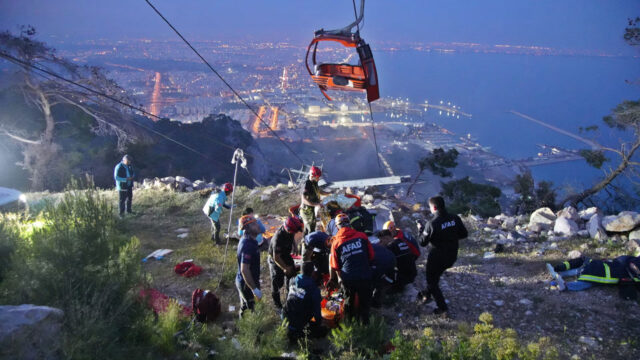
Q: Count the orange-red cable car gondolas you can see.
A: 1